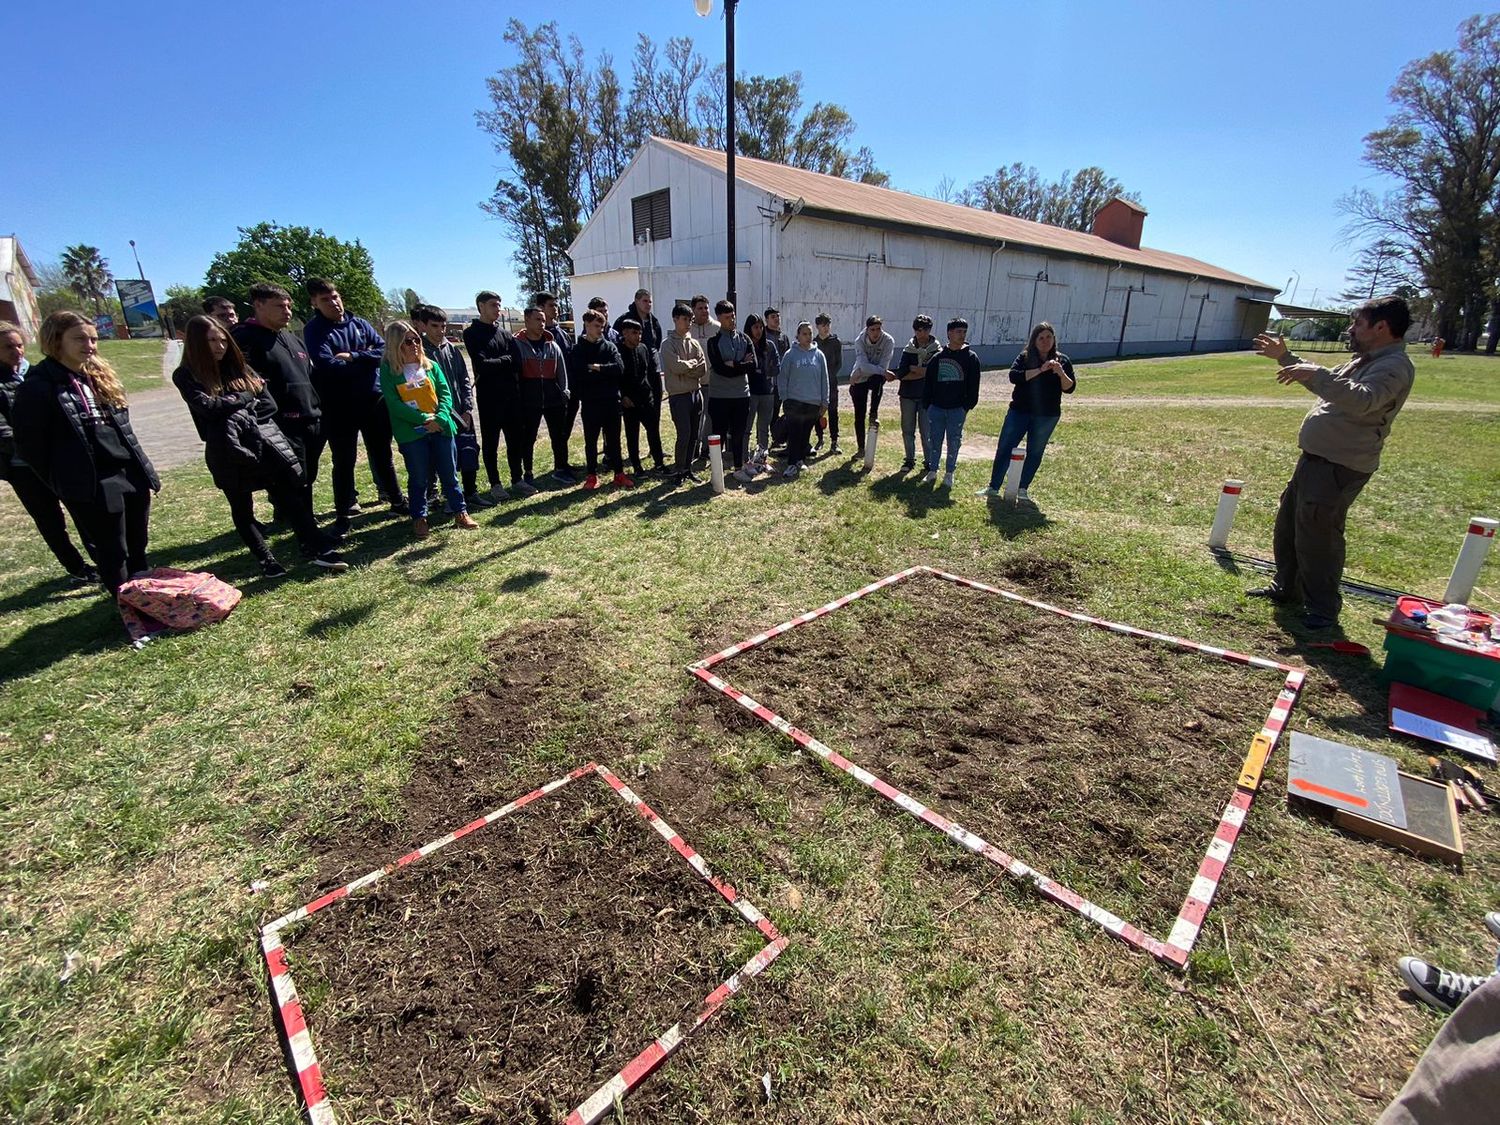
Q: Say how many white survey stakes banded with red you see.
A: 5